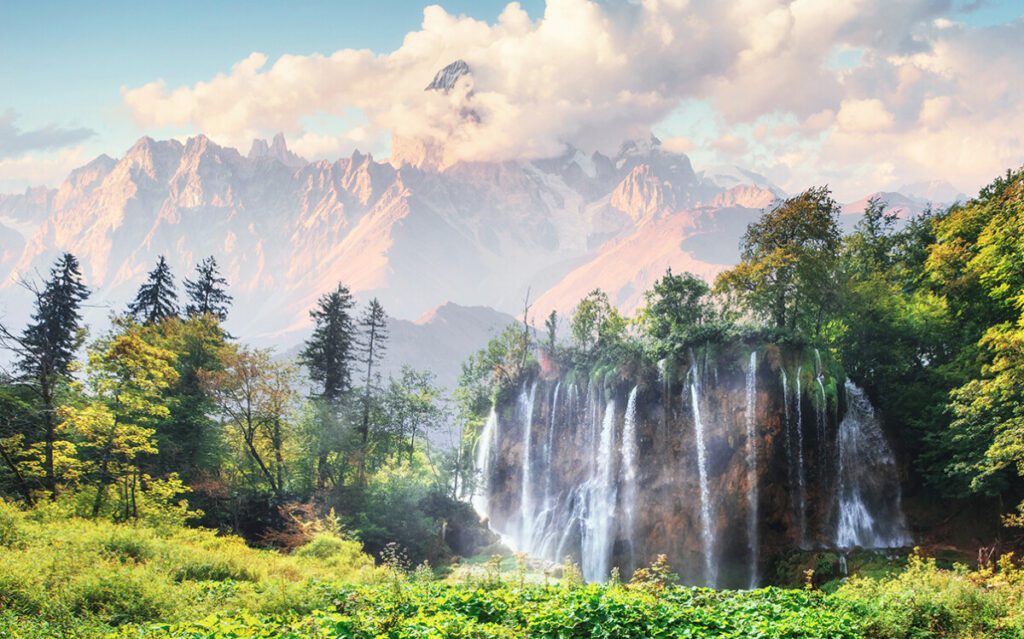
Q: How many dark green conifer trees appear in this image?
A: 5